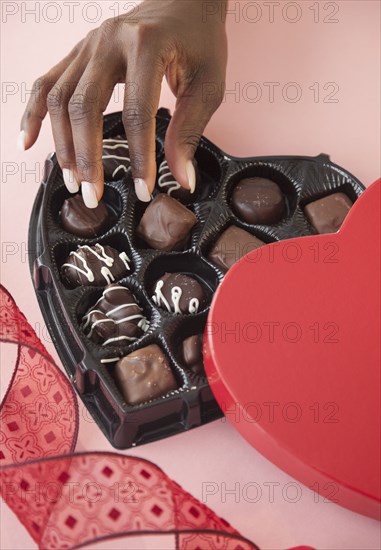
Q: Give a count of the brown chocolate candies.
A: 12